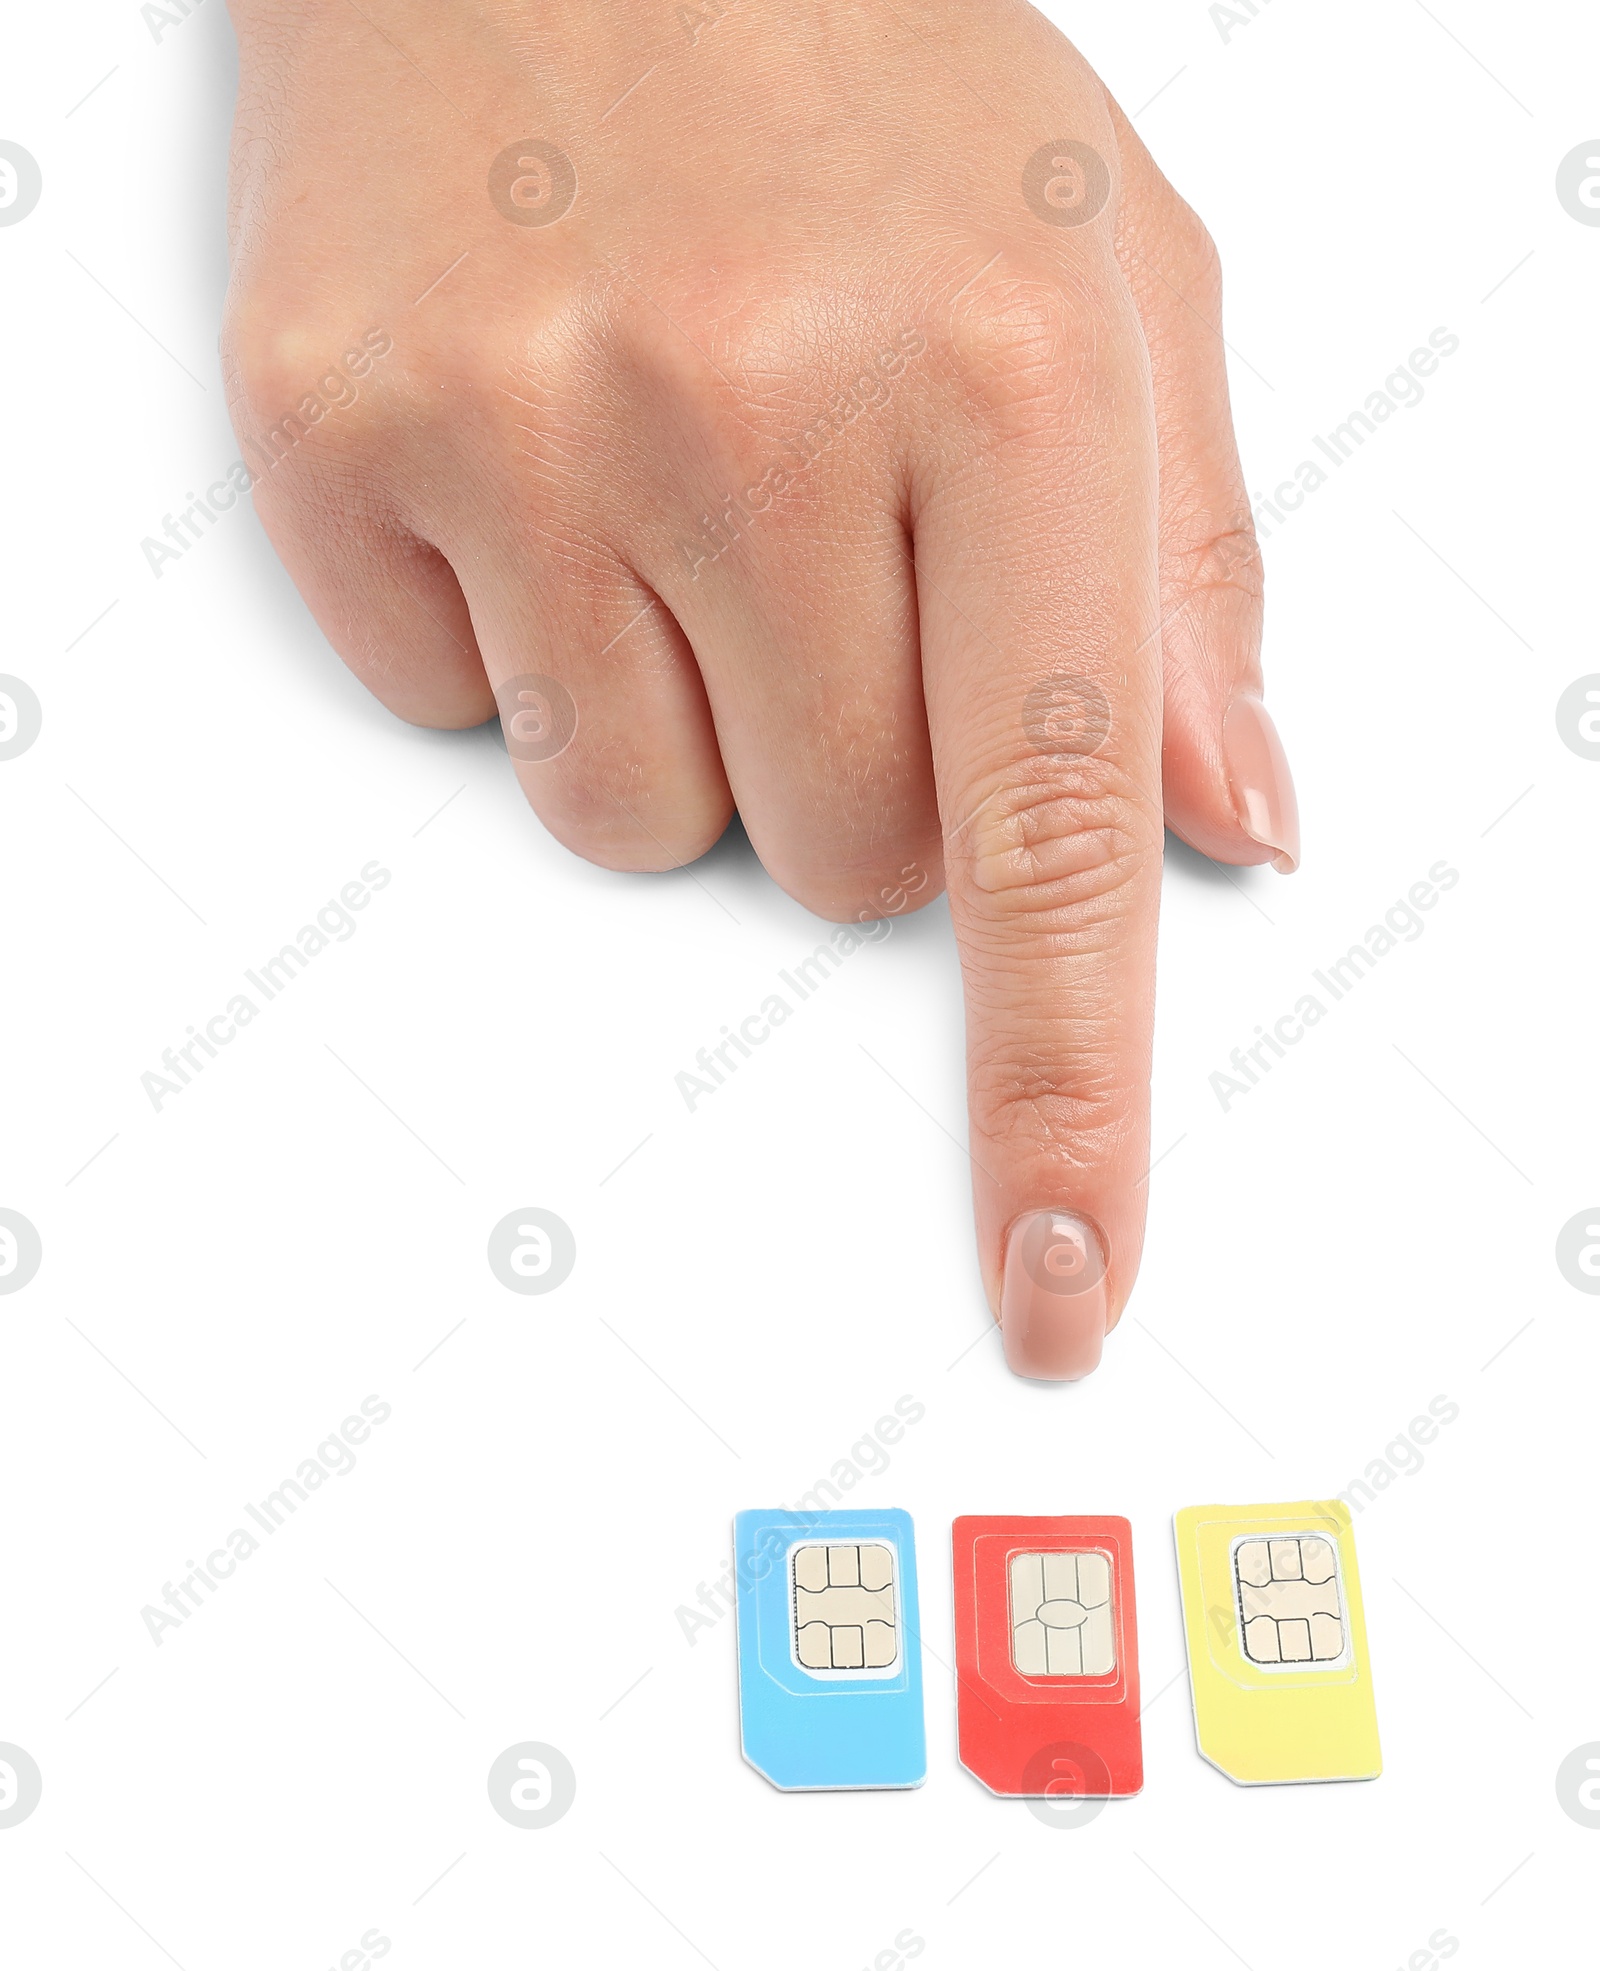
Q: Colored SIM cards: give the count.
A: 3